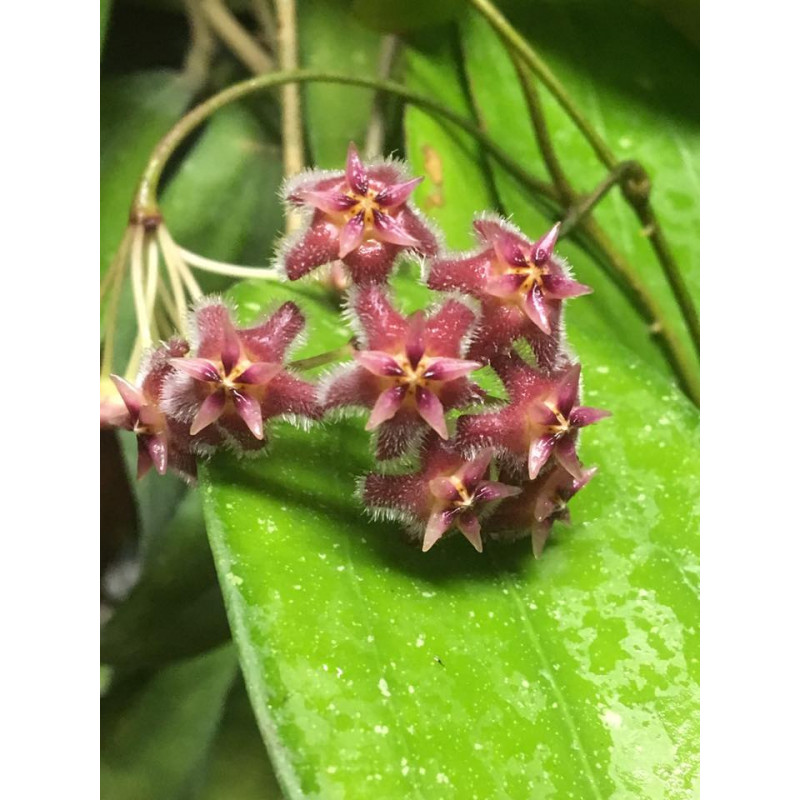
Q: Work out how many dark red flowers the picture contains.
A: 8